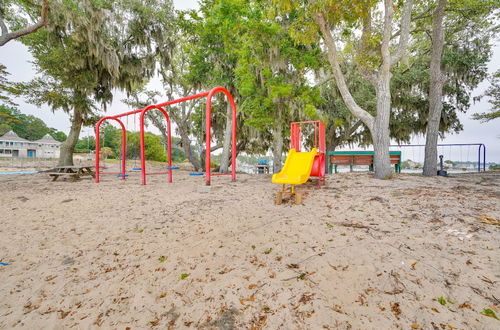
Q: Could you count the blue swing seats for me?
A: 4